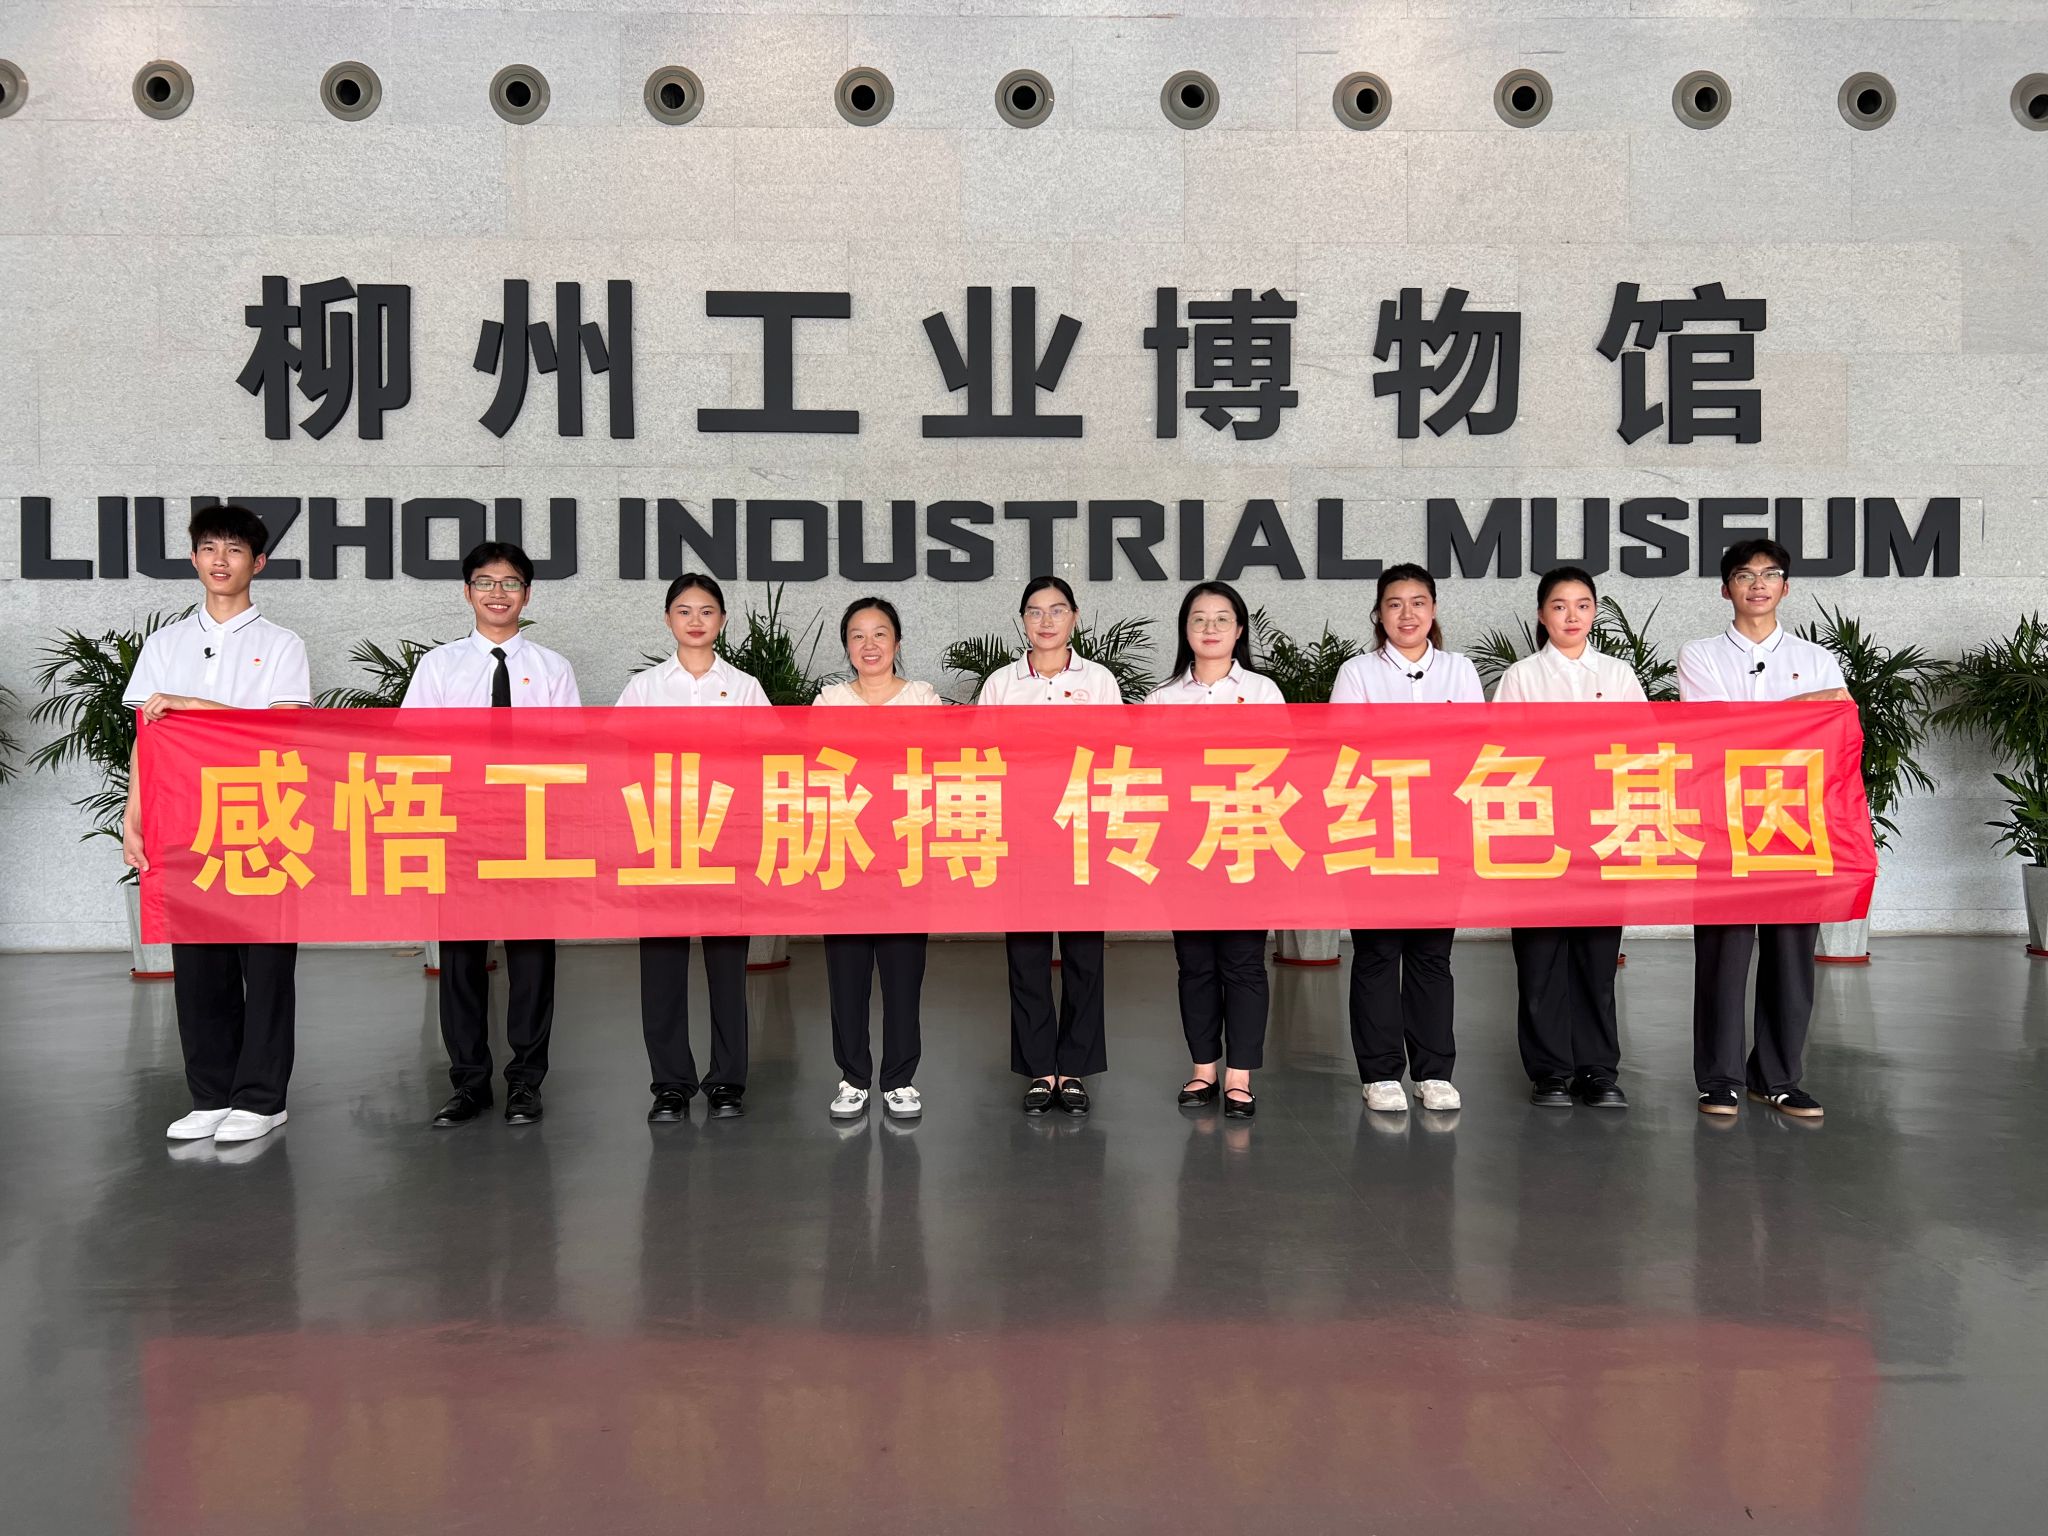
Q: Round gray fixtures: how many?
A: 13